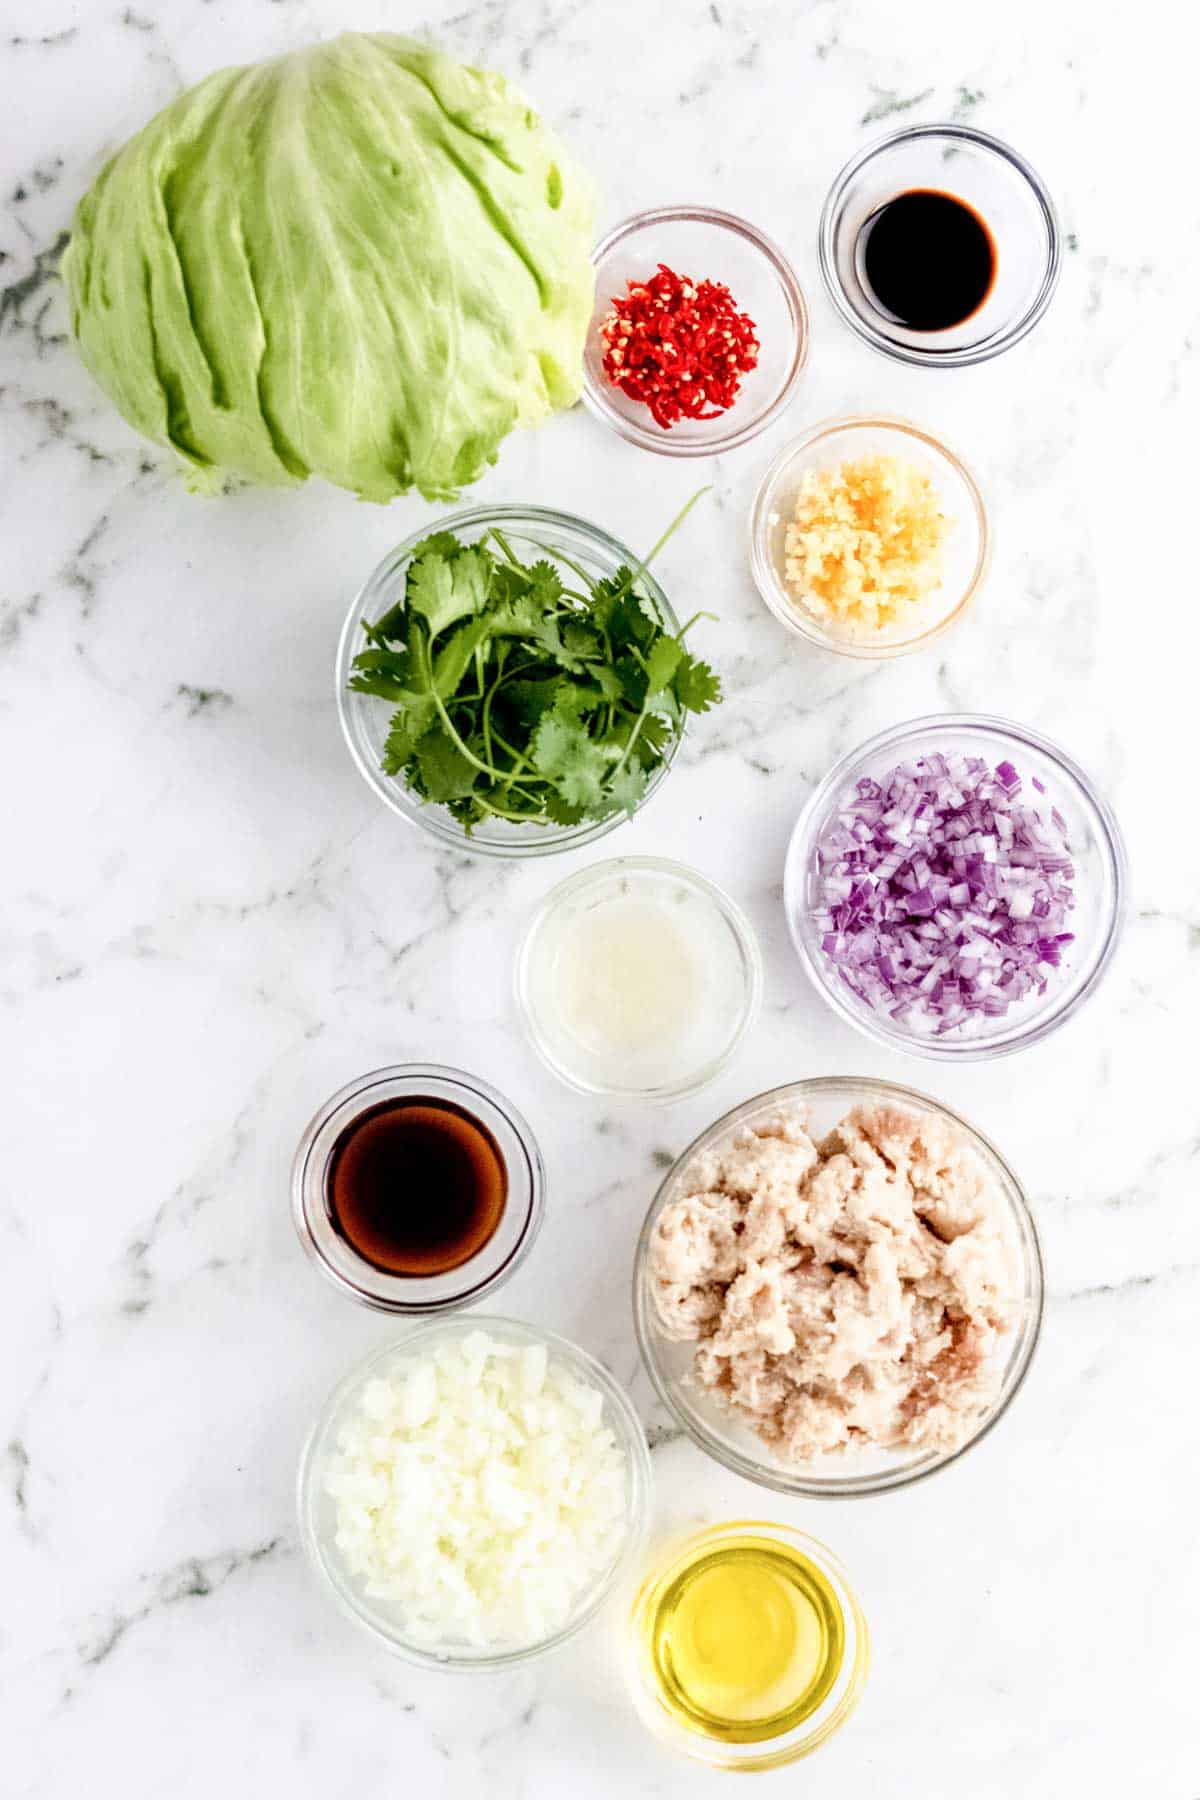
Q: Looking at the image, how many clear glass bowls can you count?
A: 10